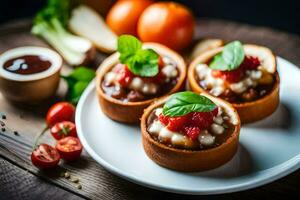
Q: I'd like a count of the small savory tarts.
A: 3